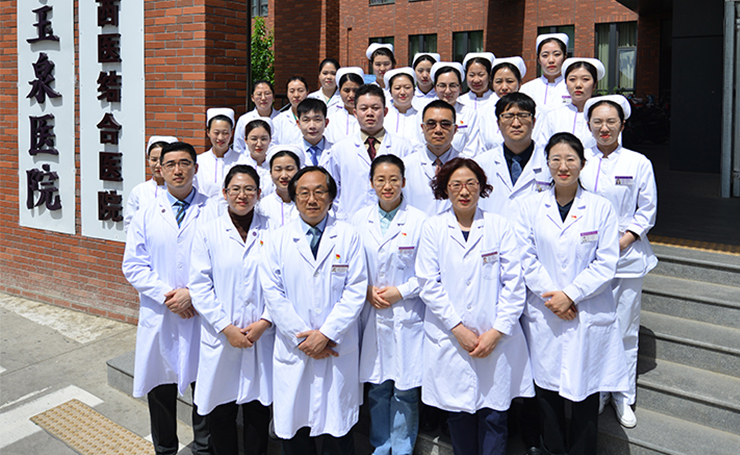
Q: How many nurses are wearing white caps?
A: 14